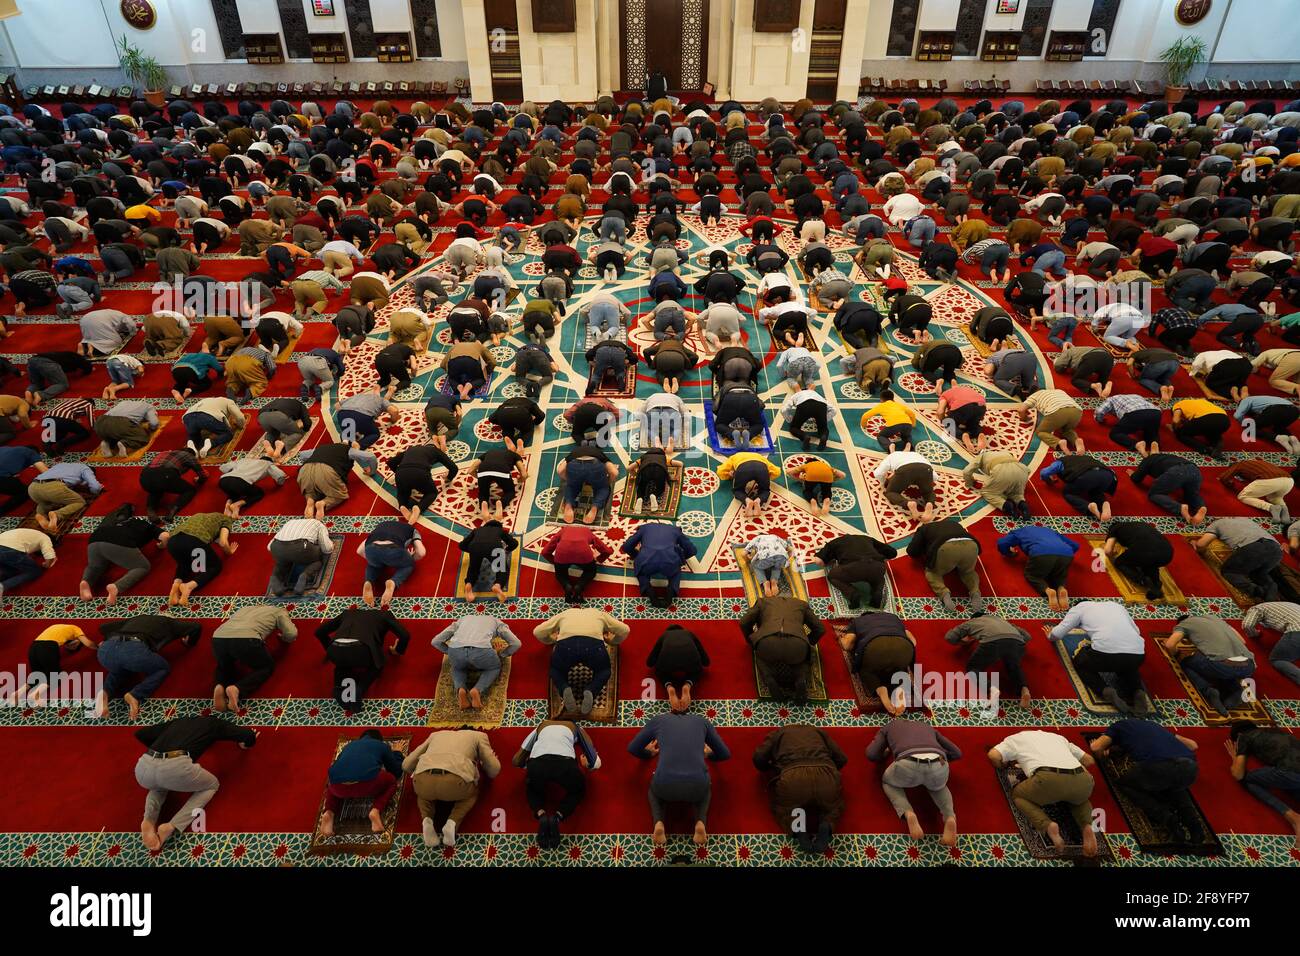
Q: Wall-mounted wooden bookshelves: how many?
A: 6